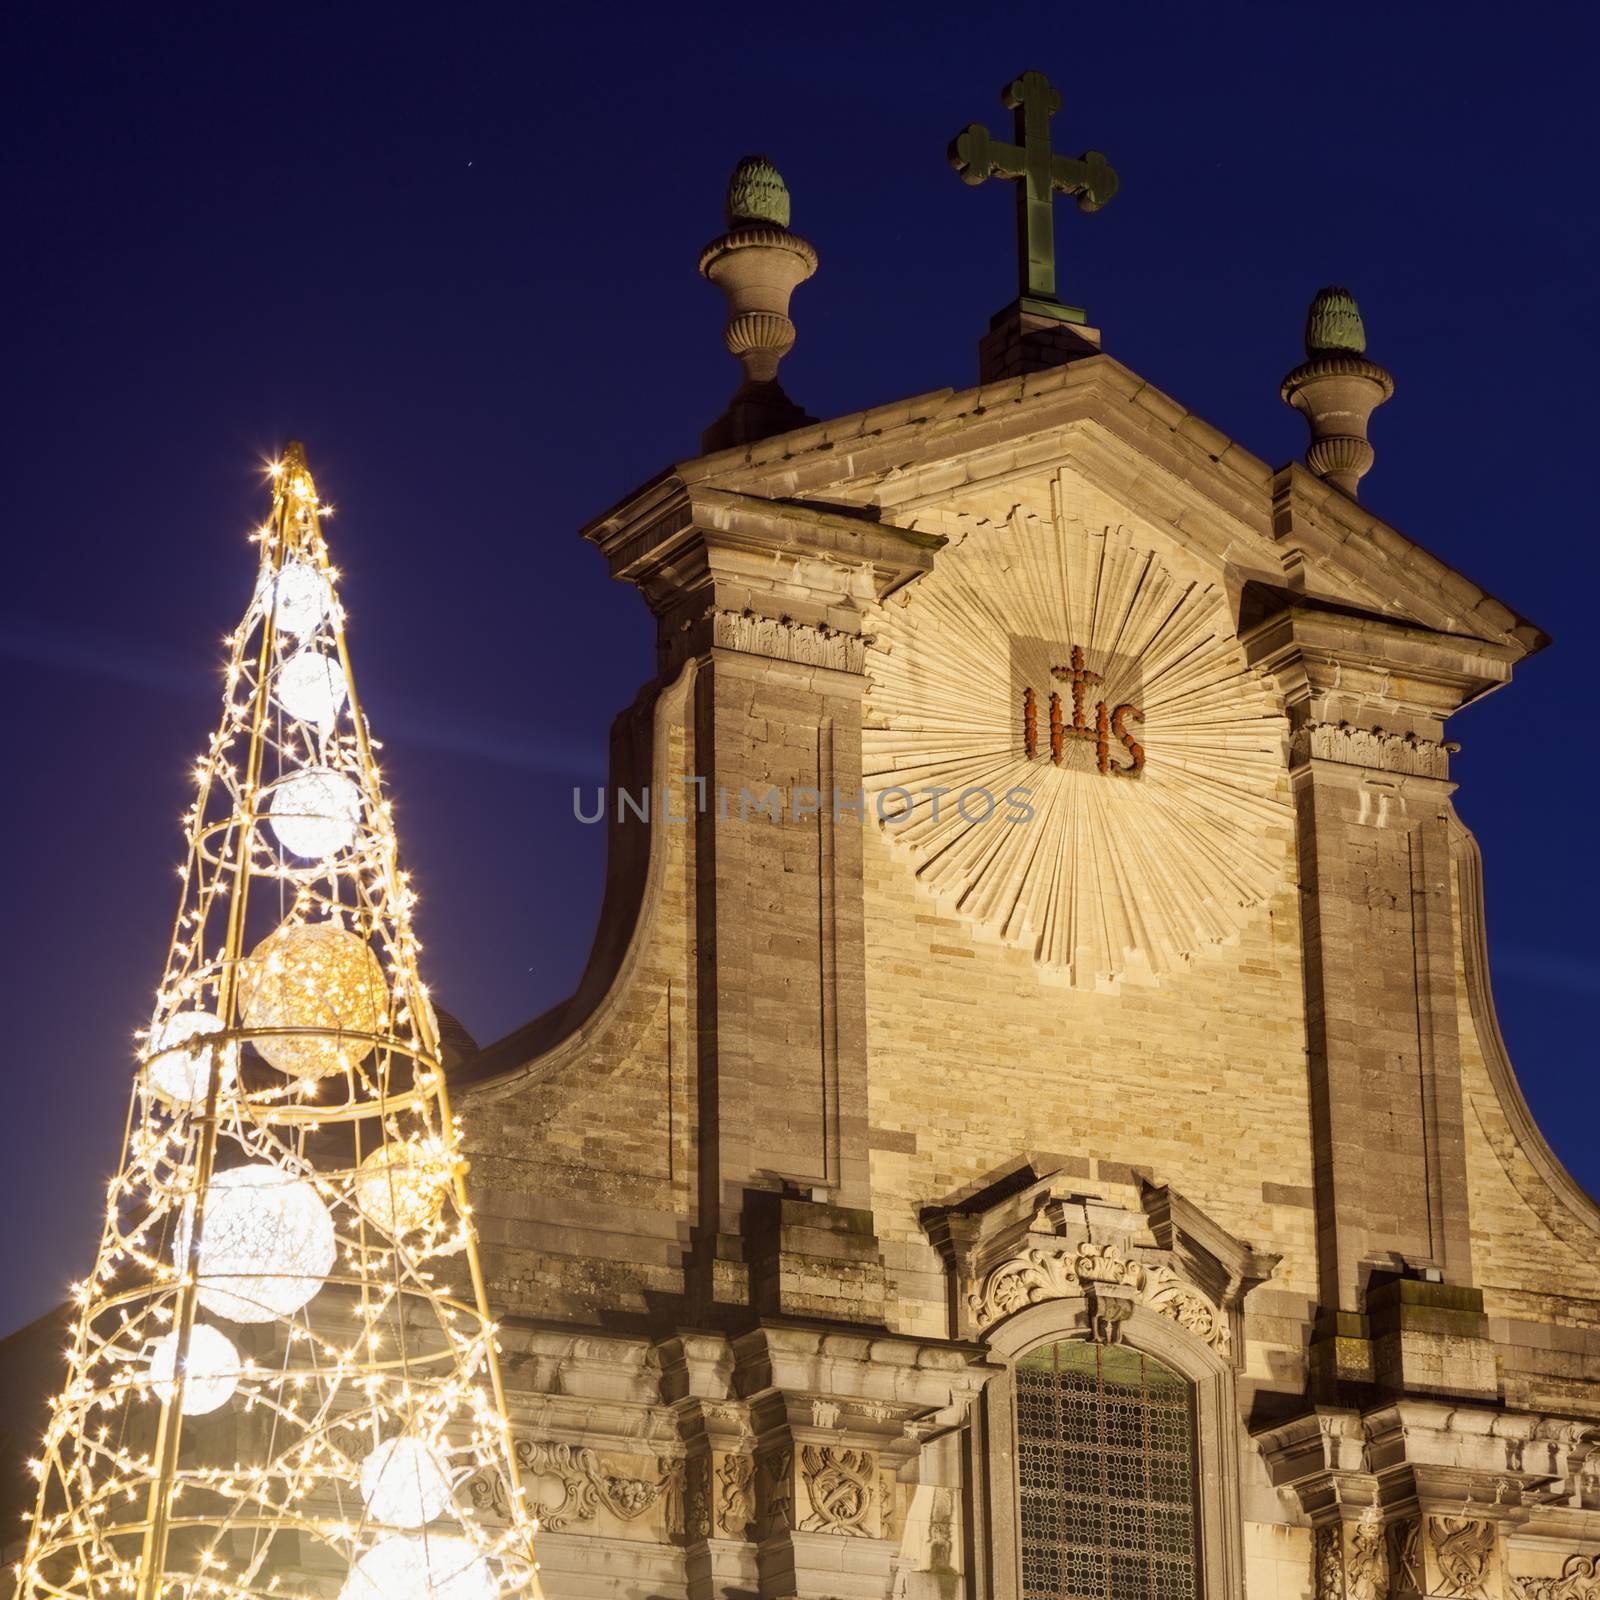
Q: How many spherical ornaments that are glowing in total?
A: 10